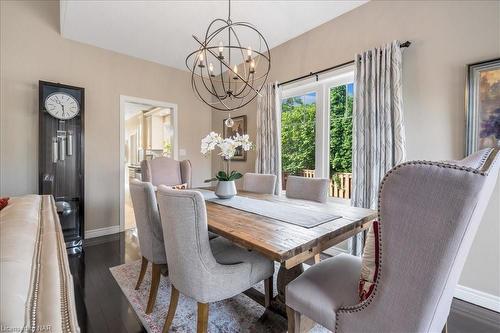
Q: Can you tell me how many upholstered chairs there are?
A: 6